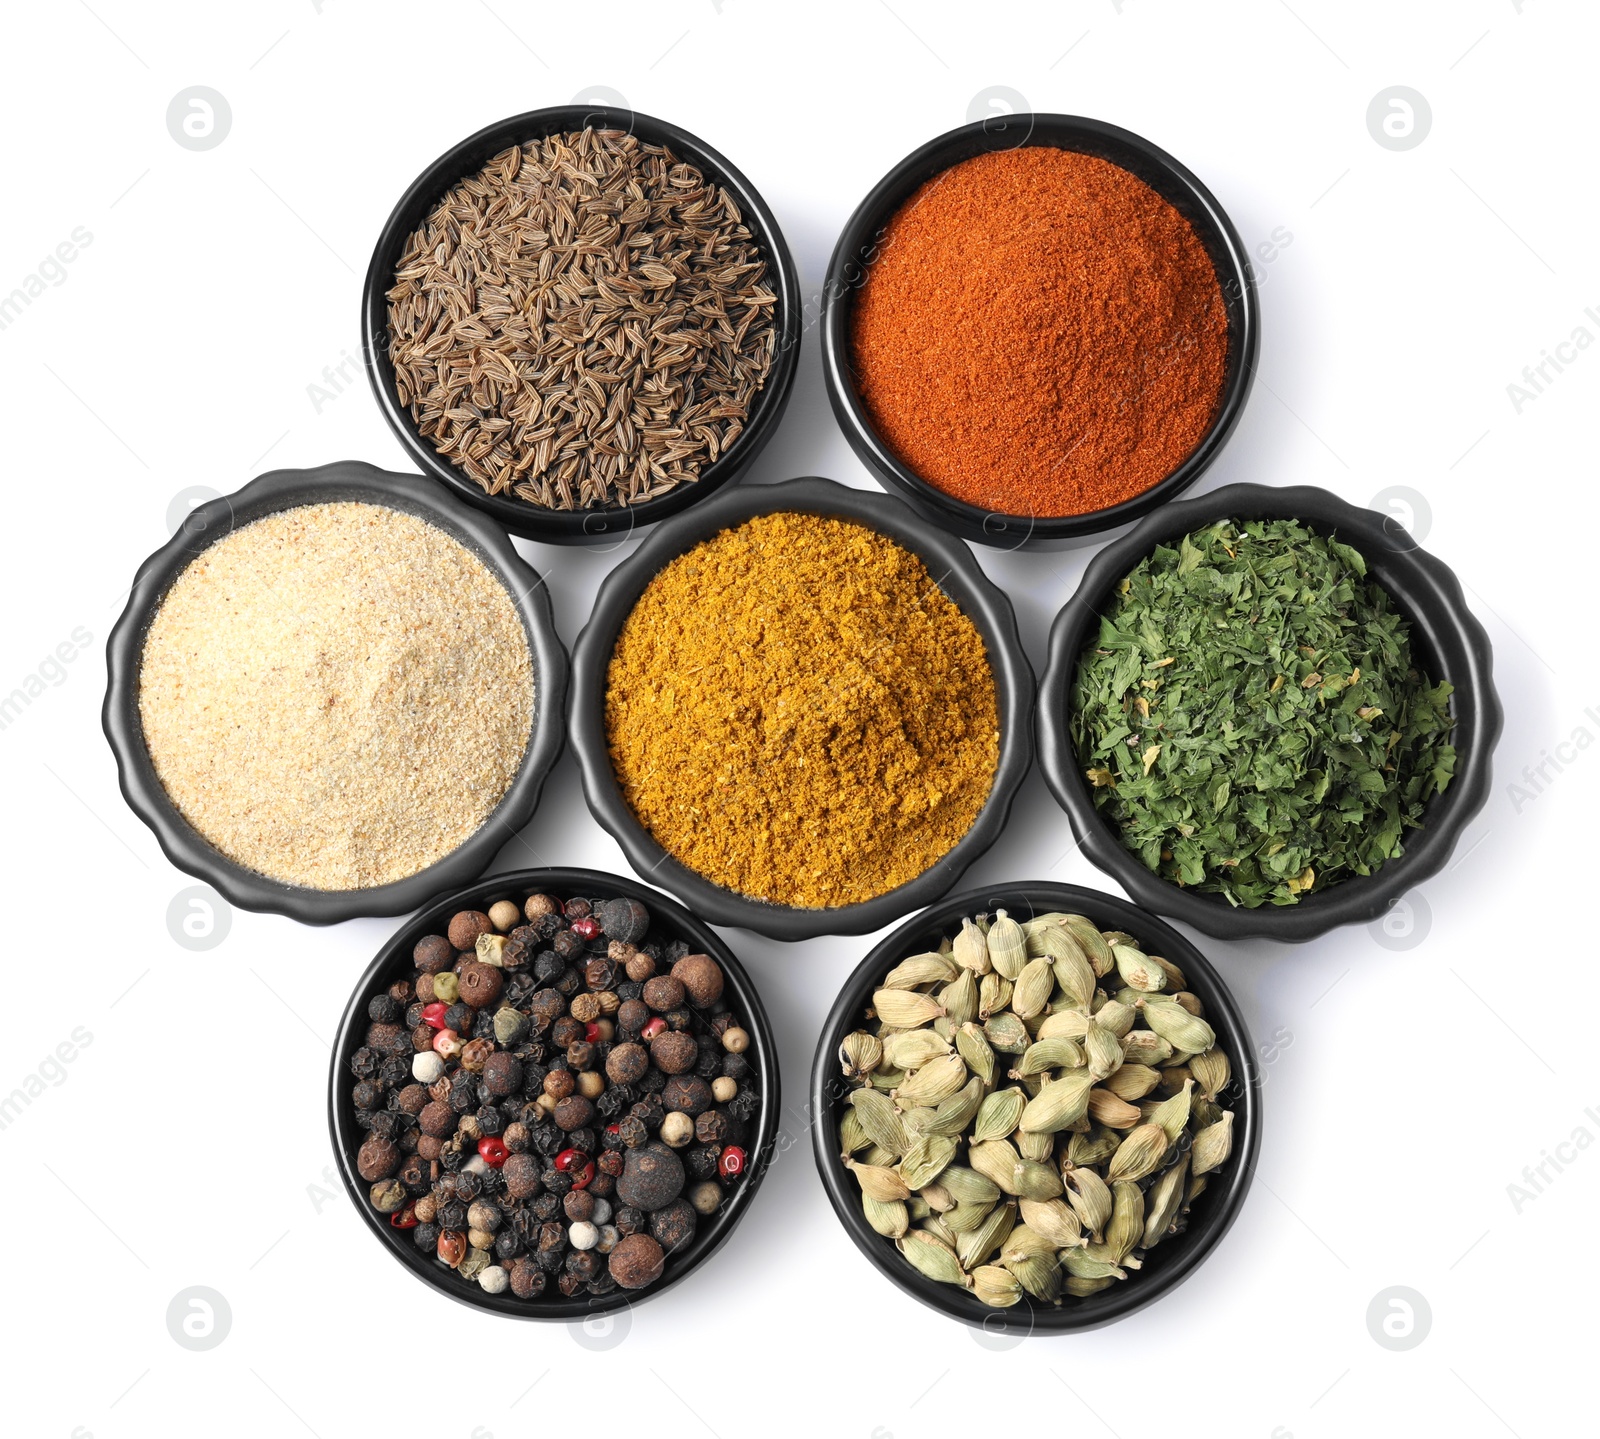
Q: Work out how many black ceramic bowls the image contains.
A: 7